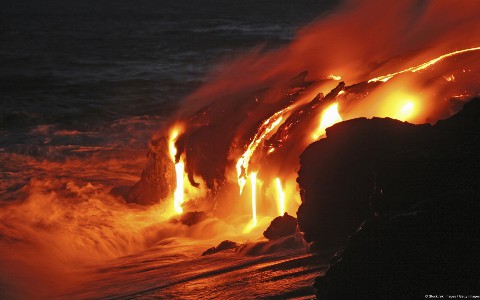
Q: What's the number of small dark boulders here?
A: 3